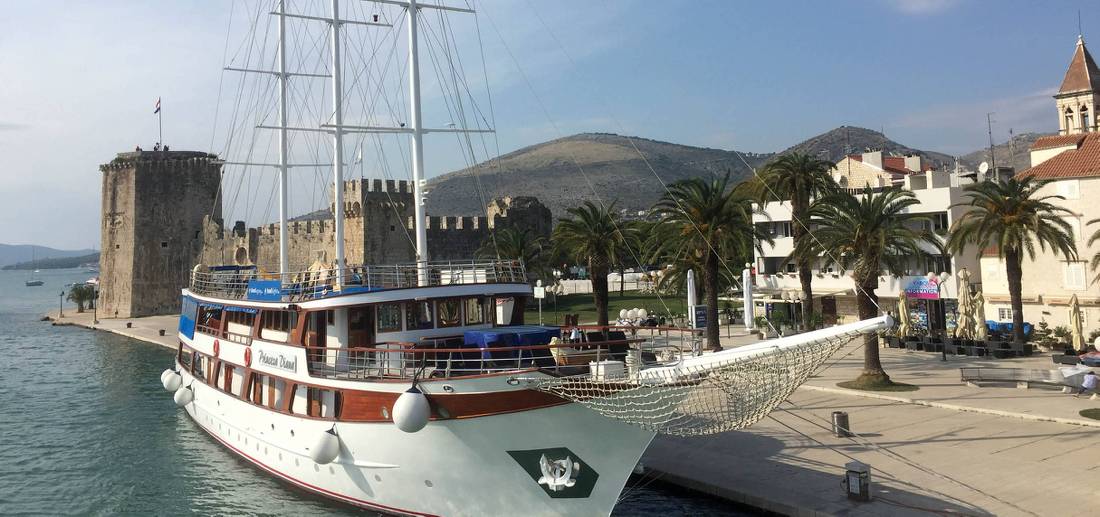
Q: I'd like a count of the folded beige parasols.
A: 4